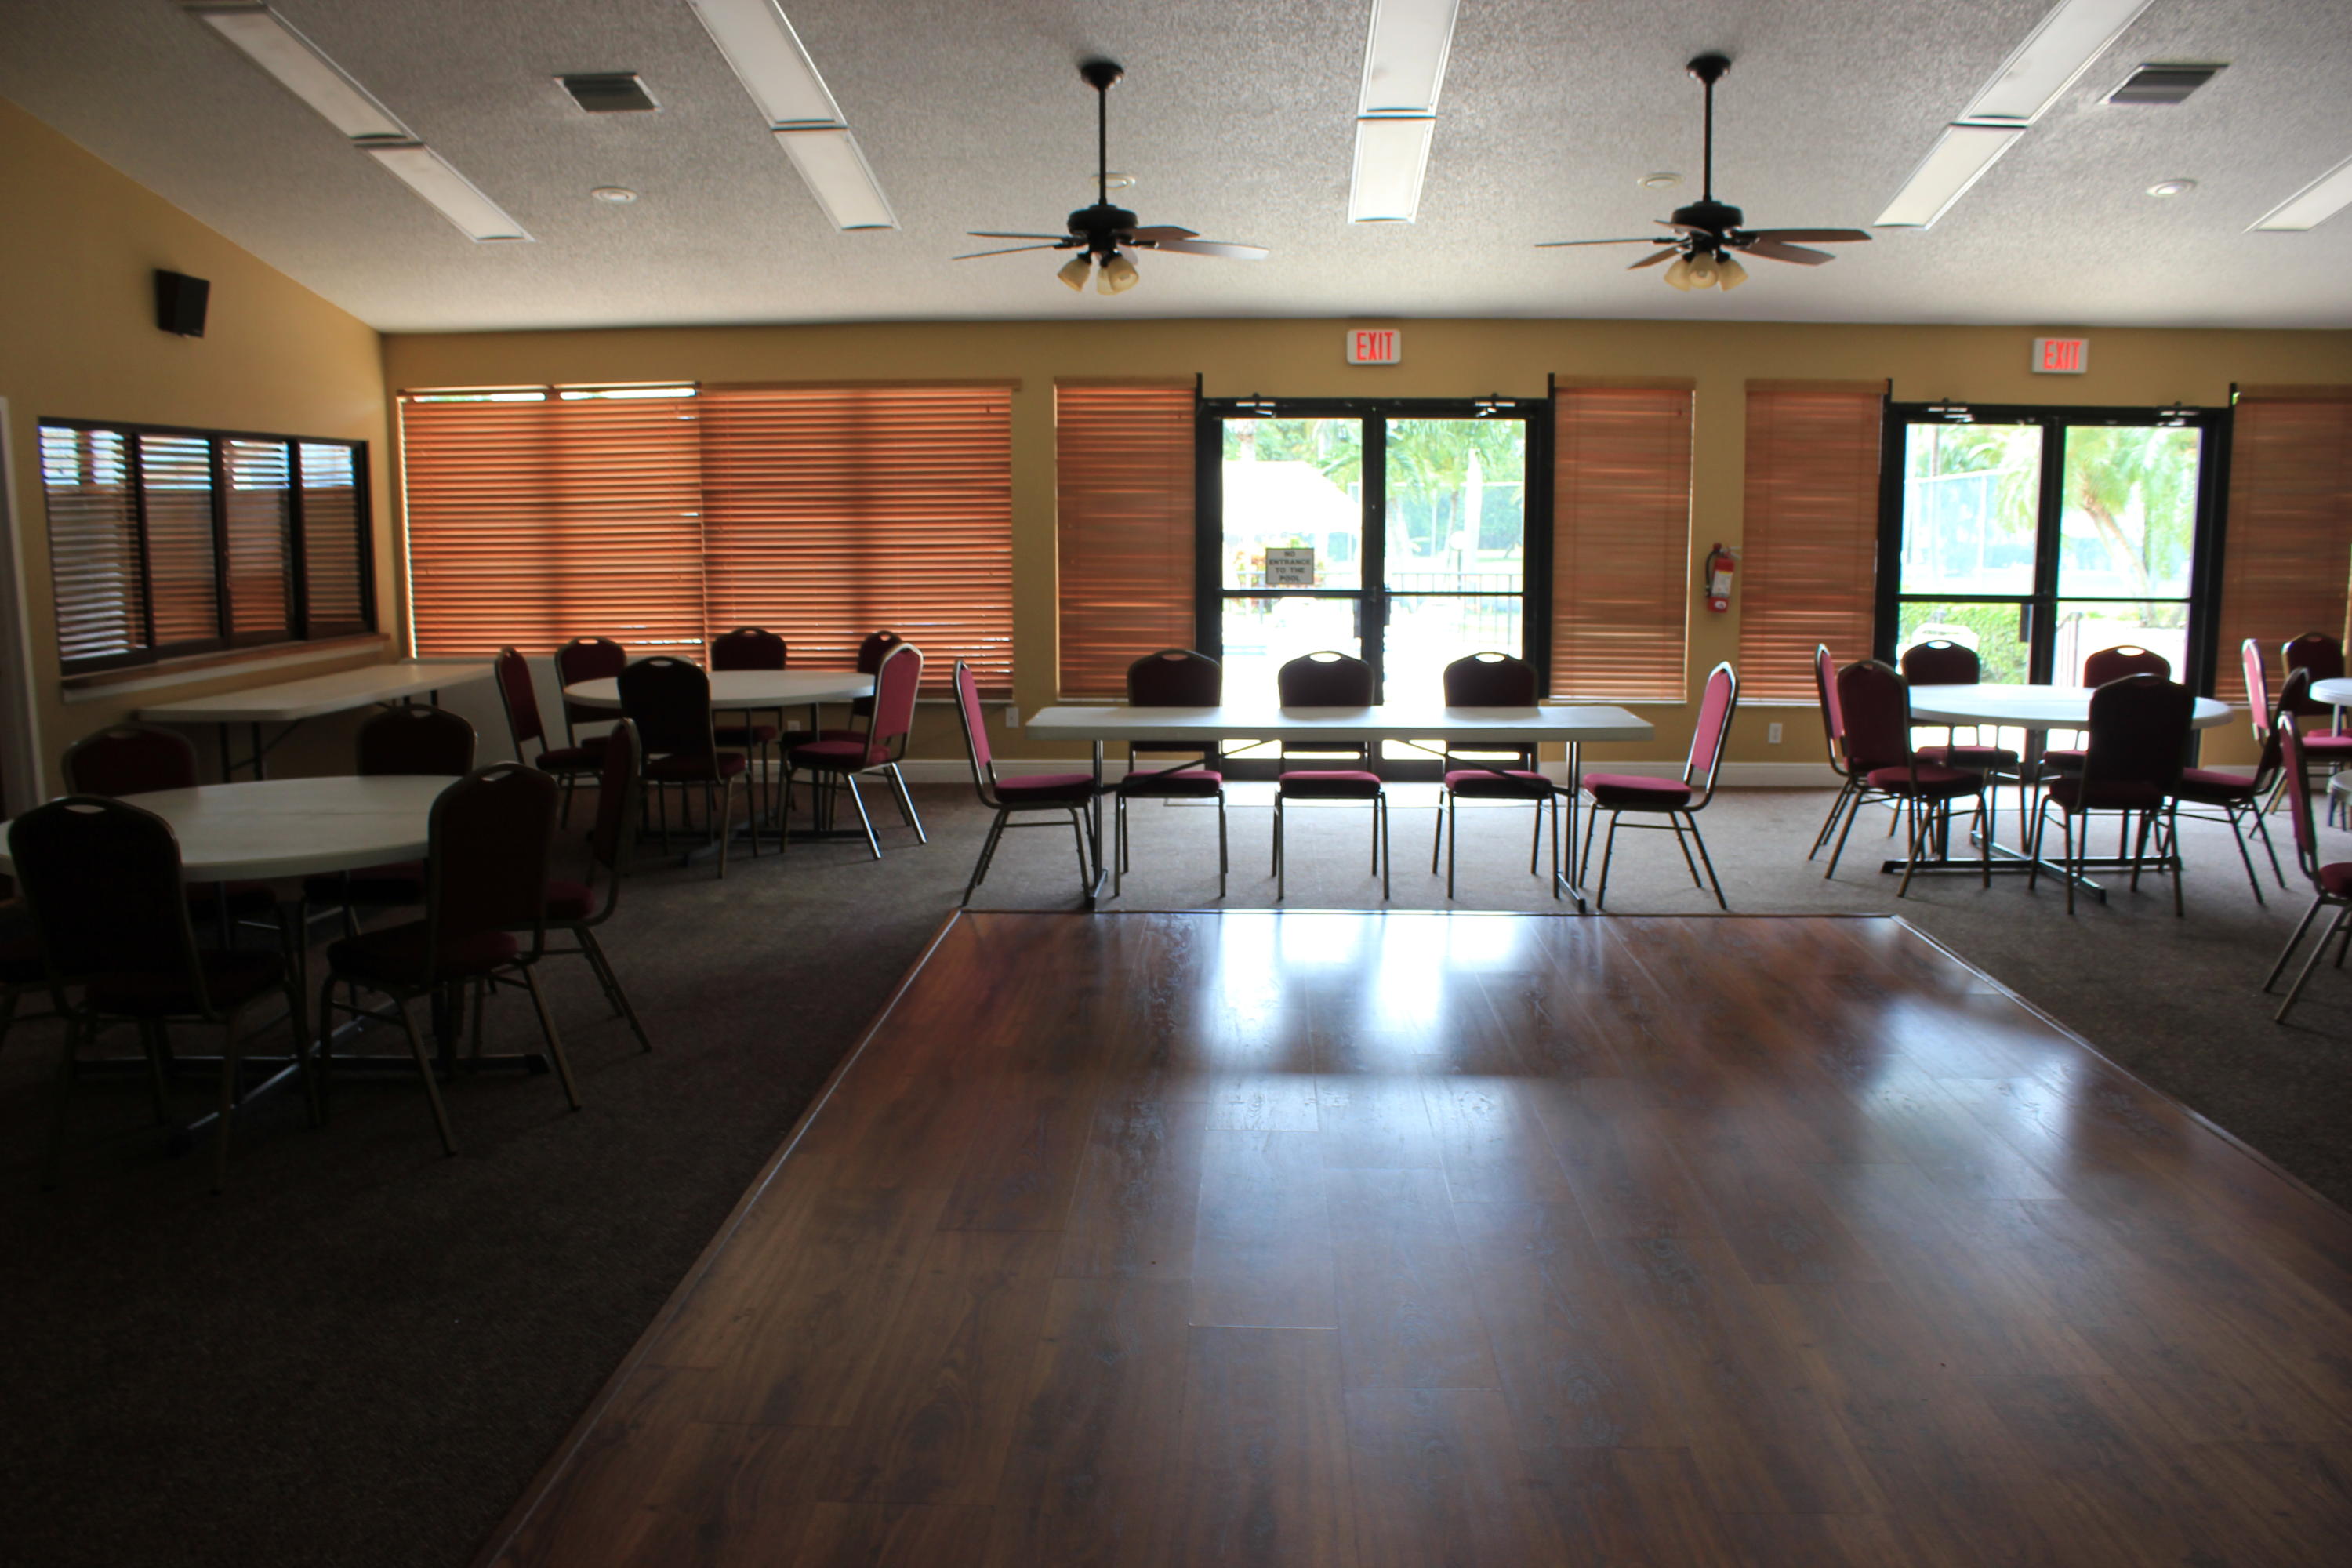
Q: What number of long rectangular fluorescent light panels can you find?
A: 9